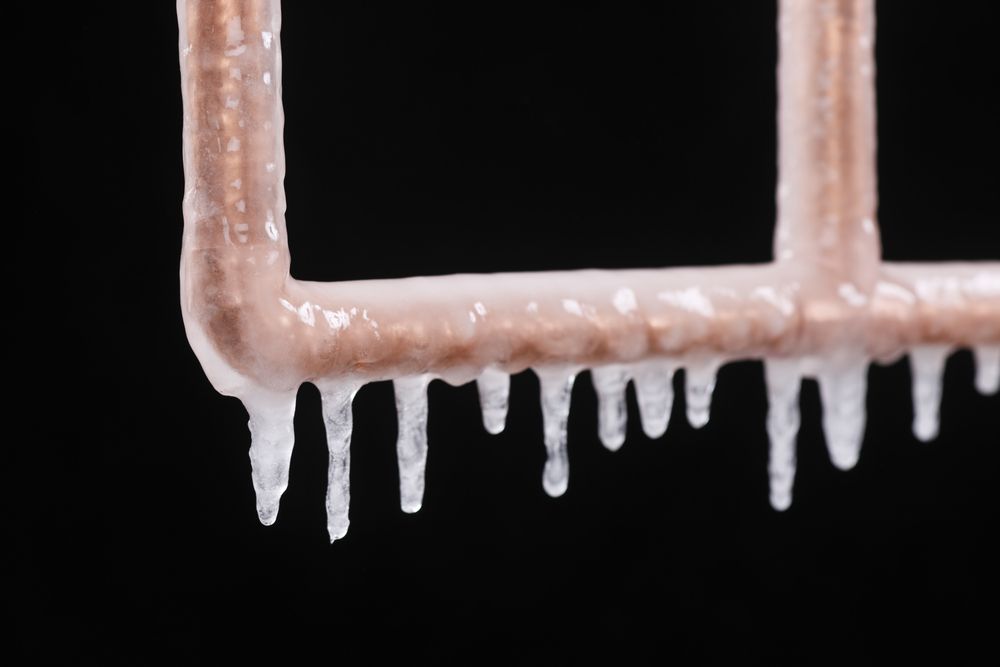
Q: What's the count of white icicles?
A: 12